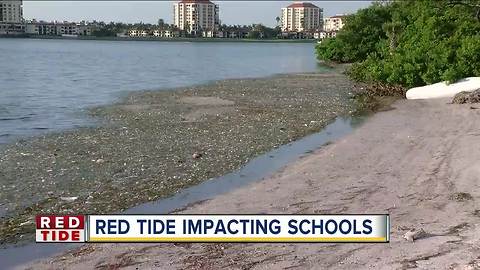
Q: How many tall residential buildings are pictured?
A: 3